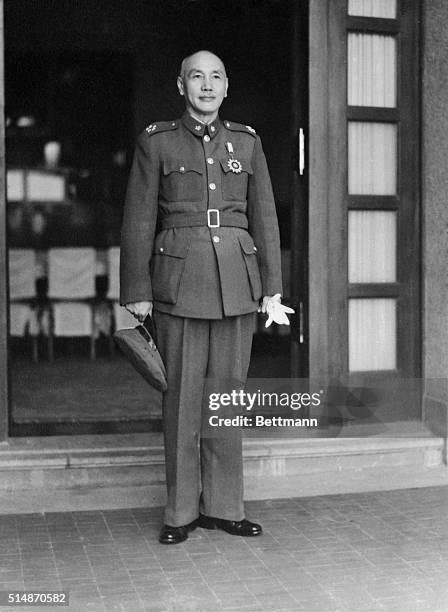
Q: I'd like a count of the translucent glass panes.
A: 5